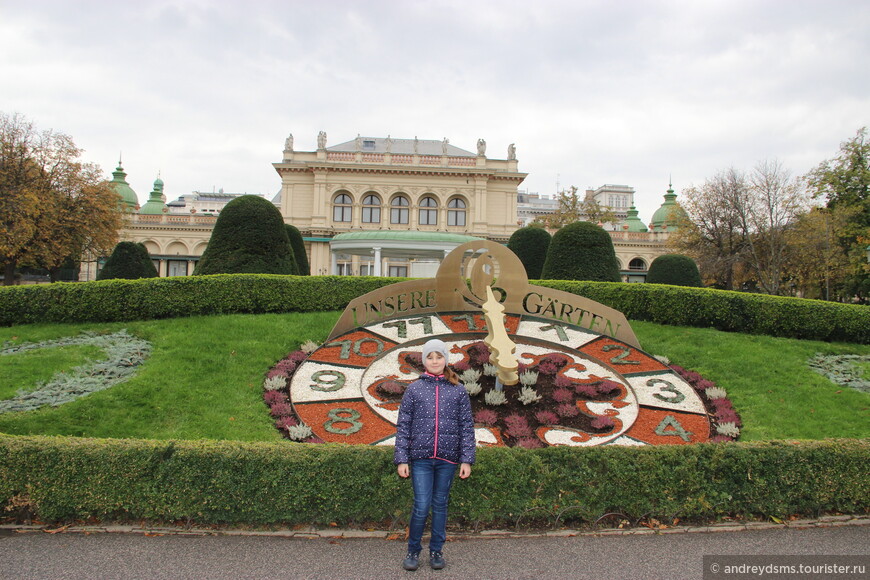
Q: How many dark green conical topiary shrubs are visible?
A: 6